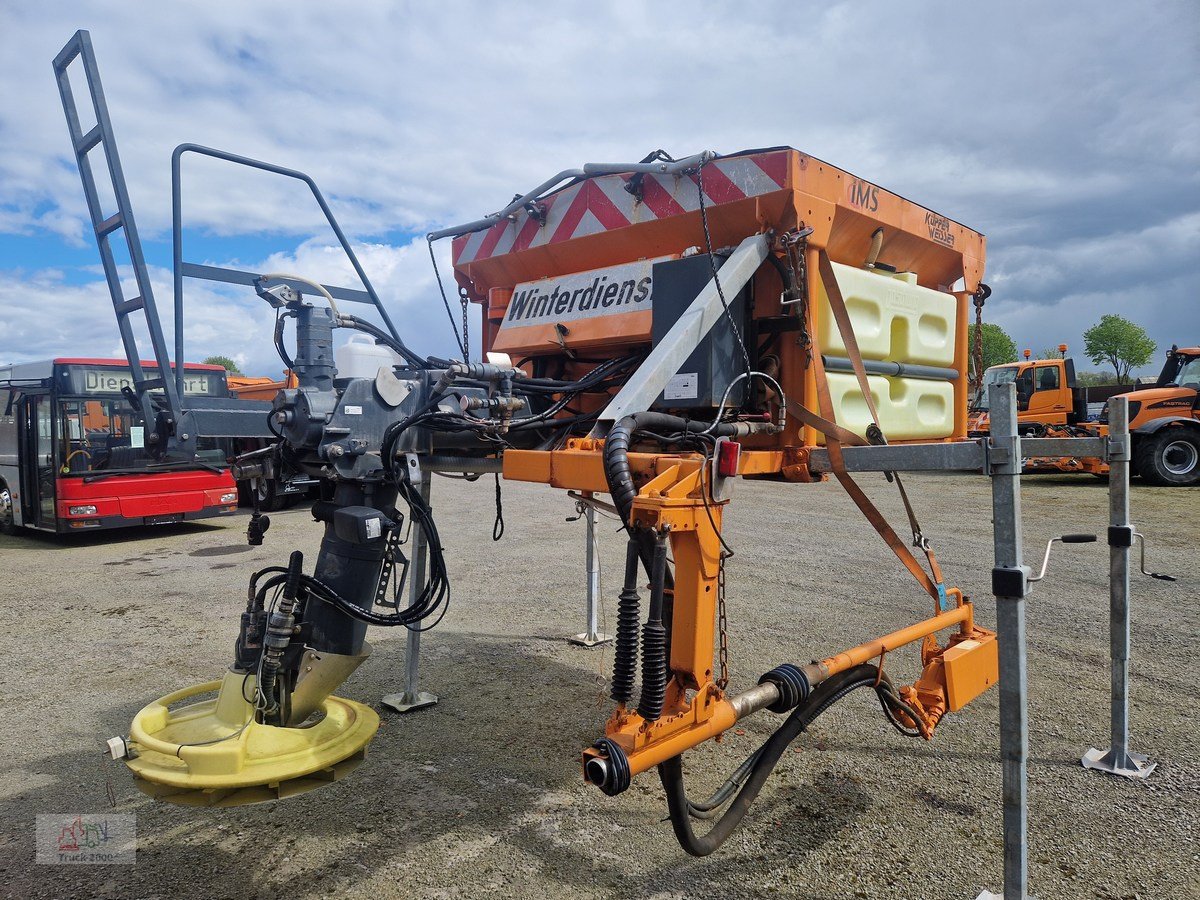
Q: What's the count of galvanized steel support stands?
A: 4